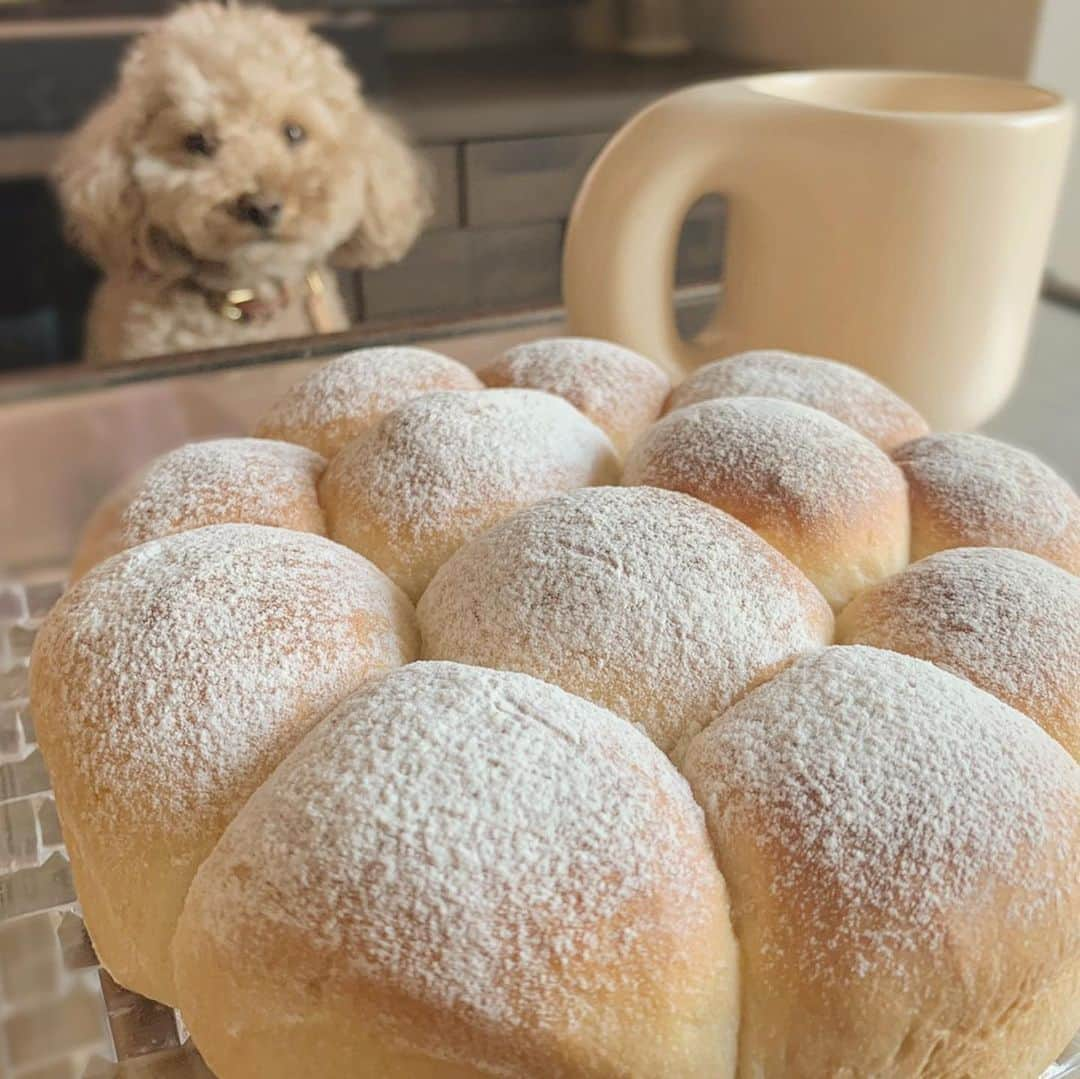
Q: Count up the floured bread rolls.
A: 12